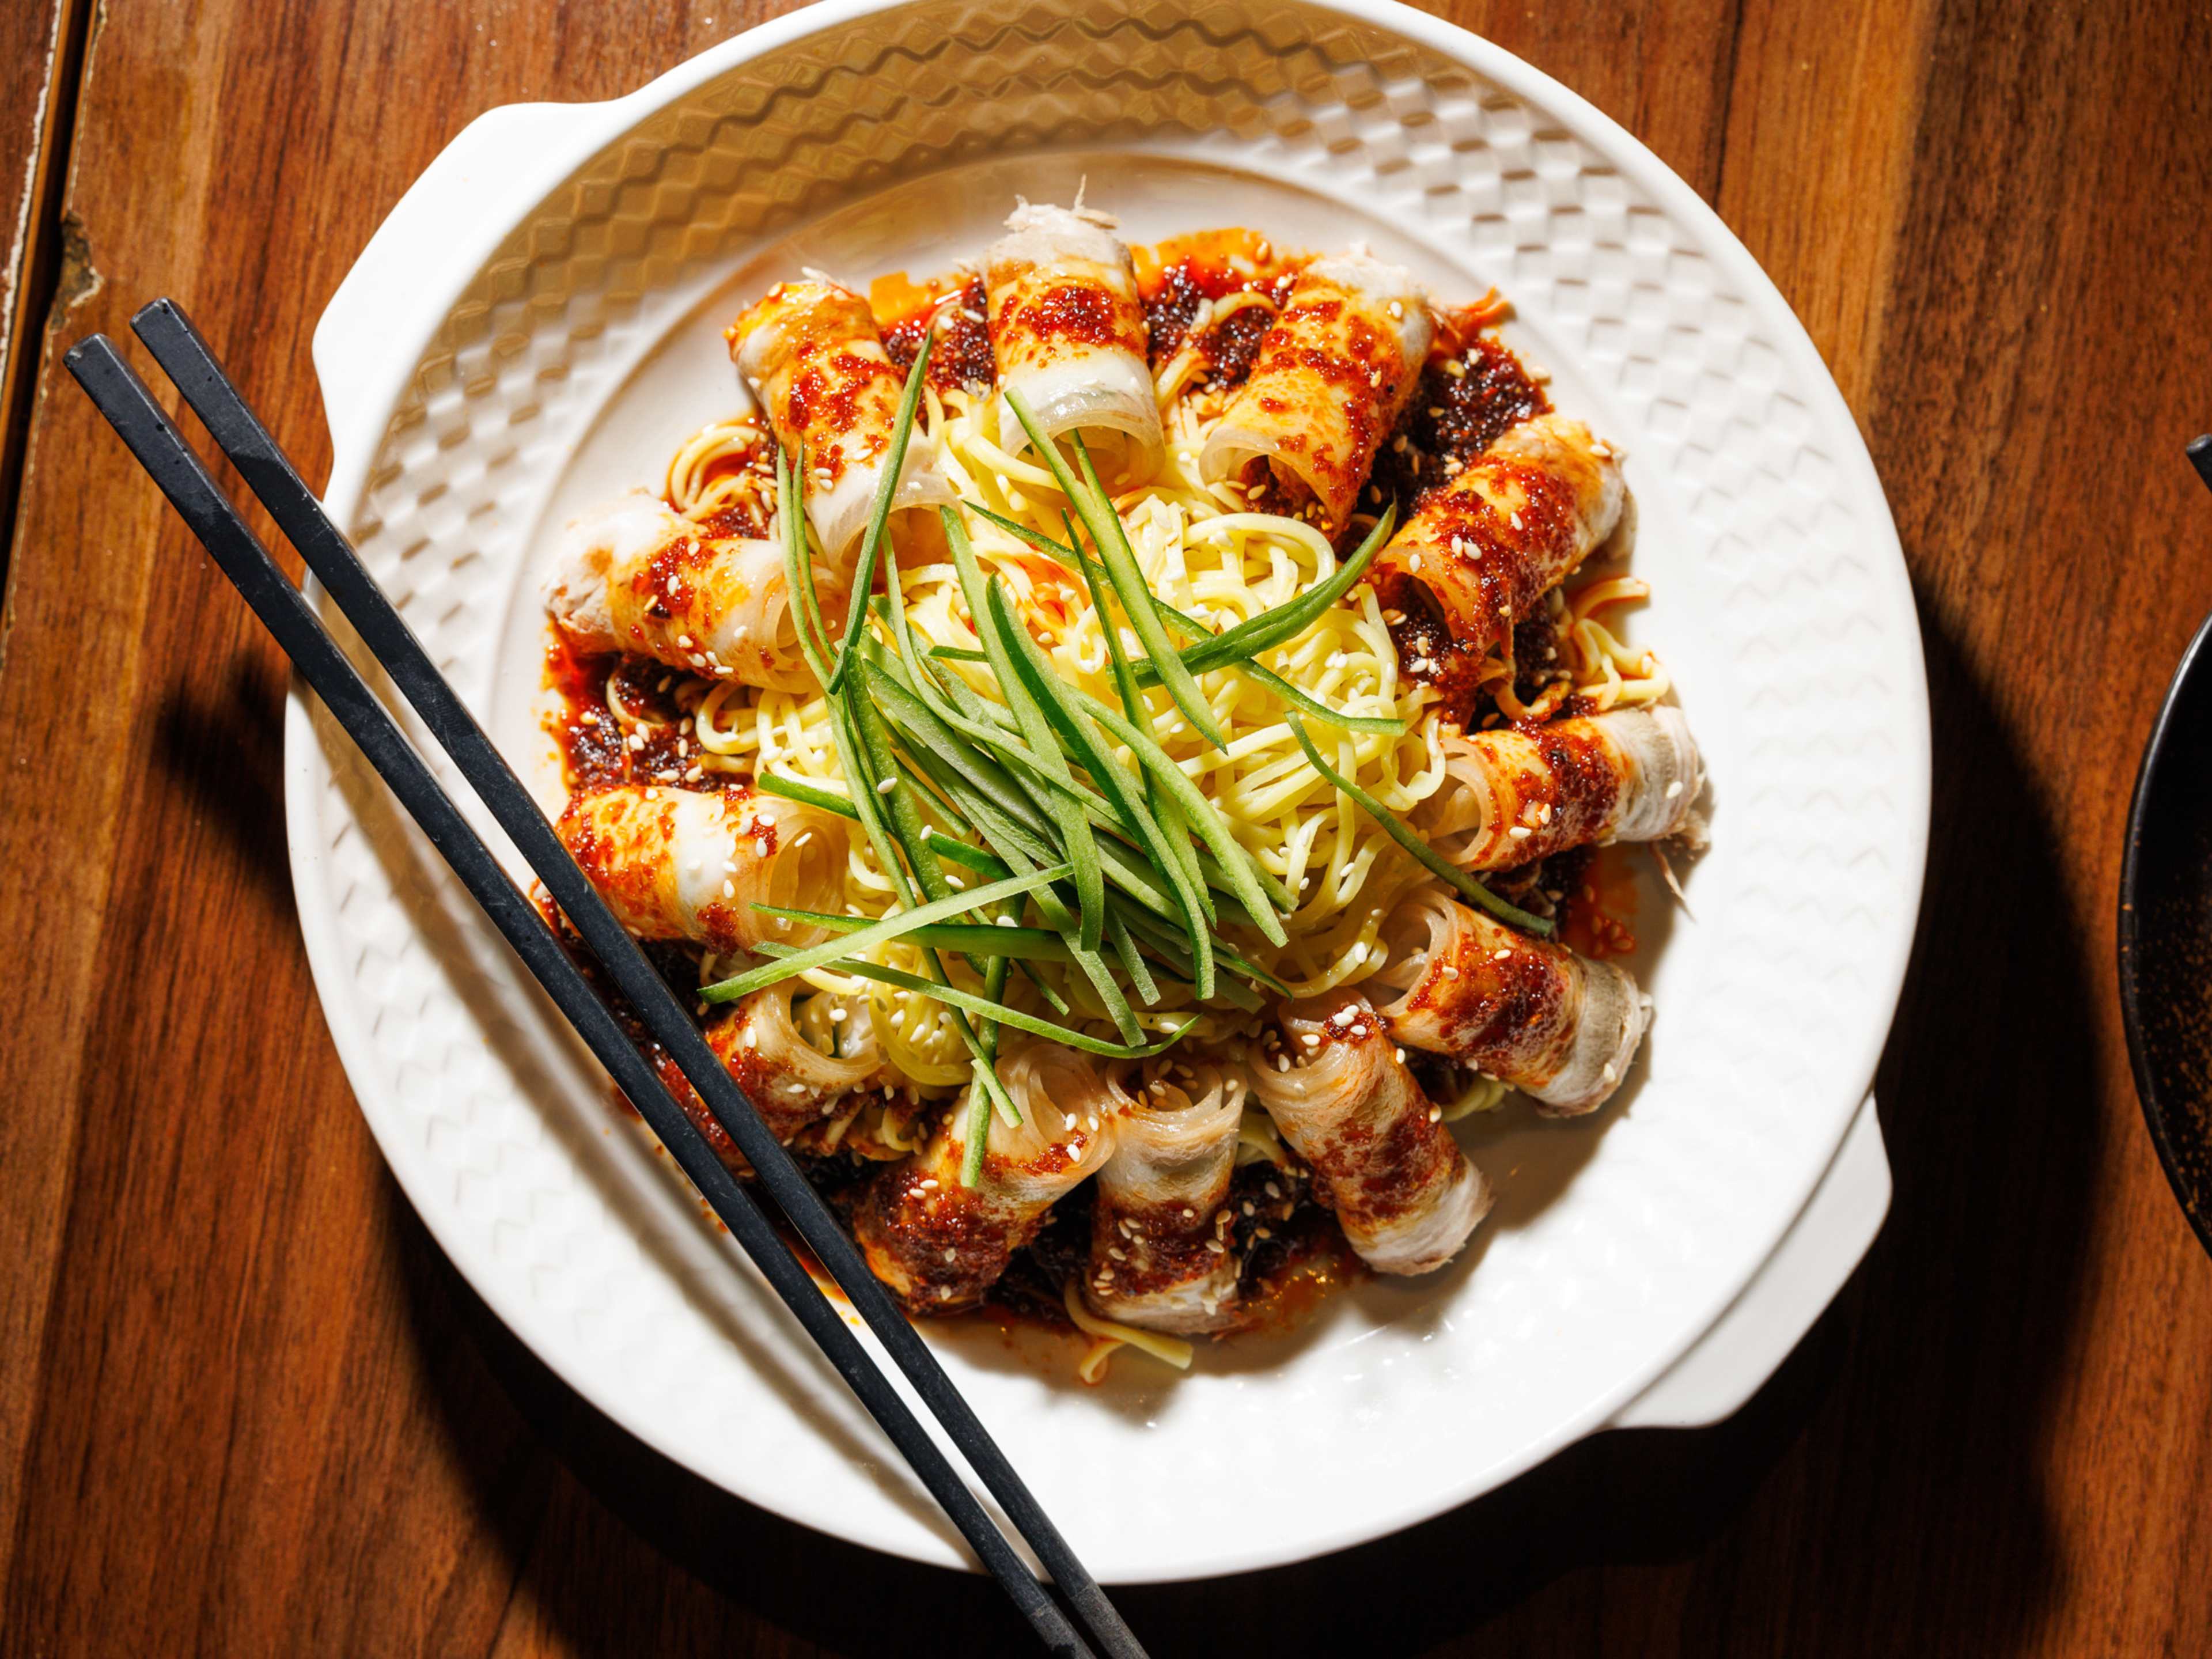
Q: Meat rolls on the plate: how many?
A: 12